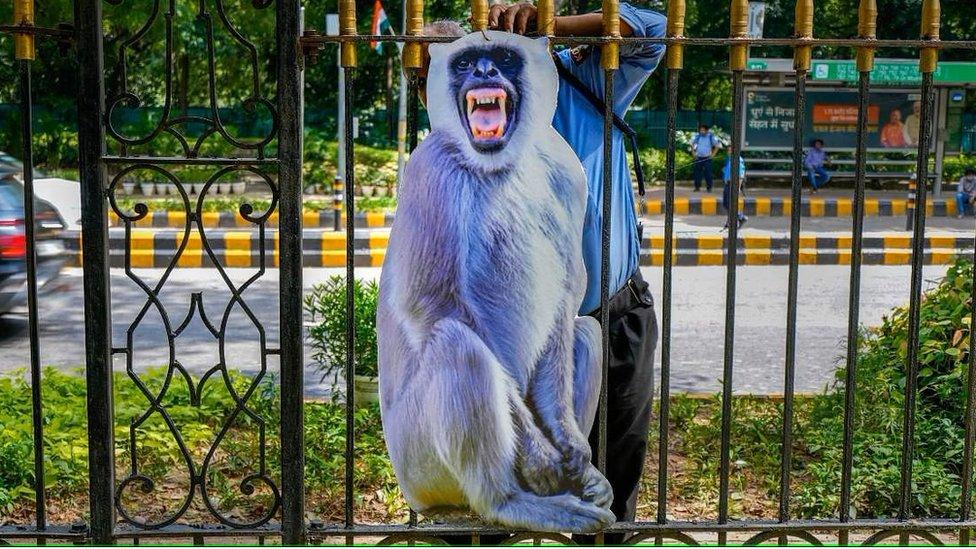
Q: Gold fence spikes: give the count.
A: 11